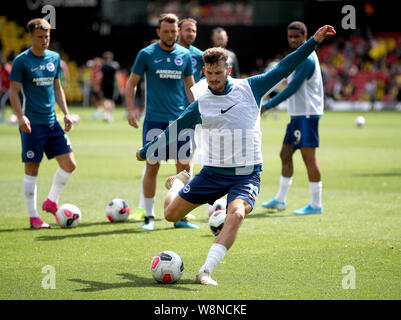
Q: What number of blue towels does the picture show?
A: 0